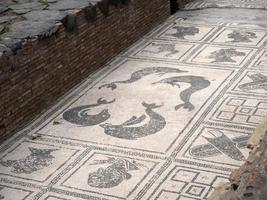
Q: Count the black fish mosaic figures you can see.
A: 4